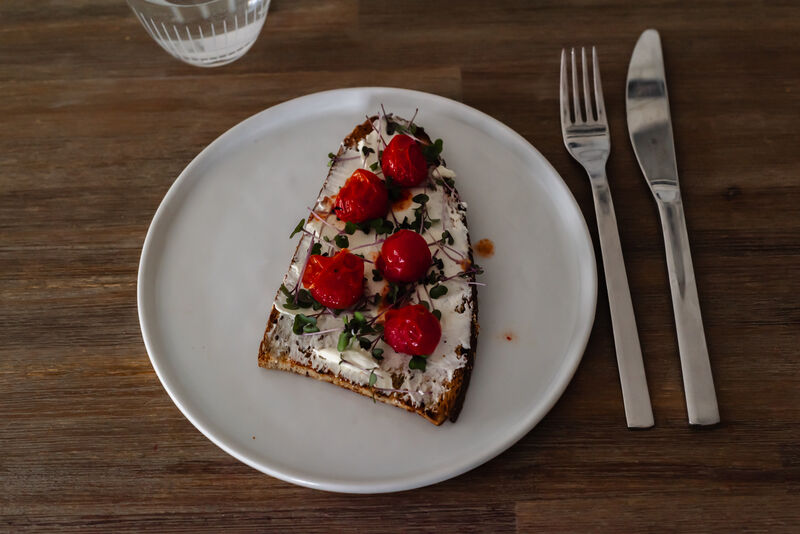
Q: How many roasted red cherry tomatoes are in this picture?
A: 5